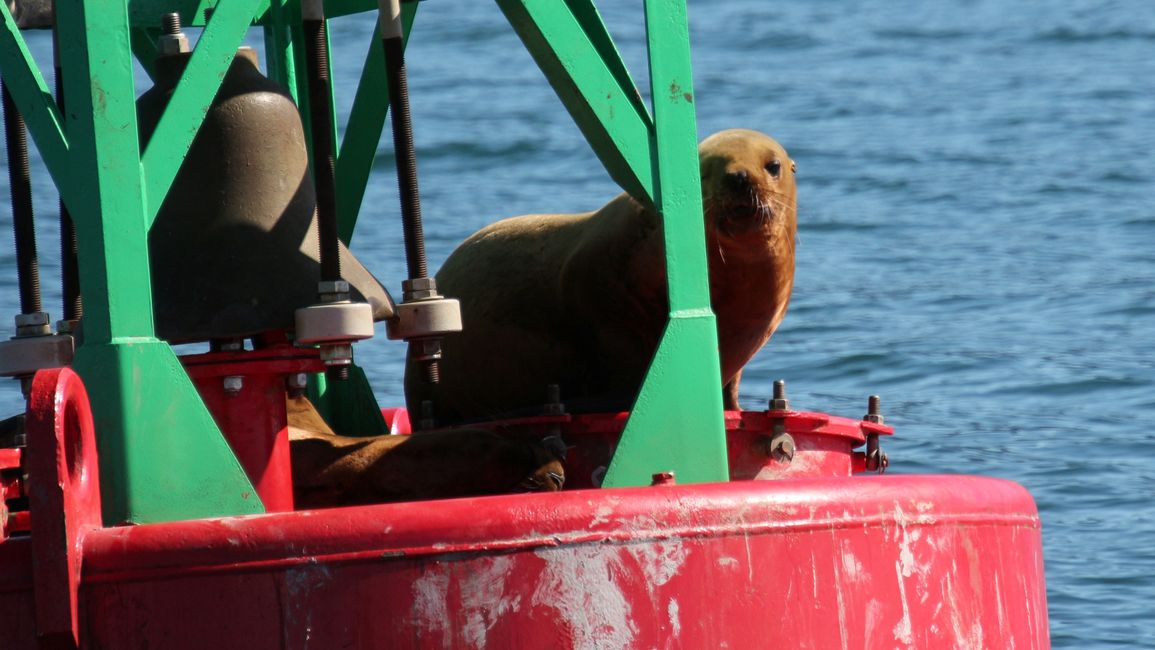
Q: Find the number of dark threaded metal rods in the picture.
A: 4